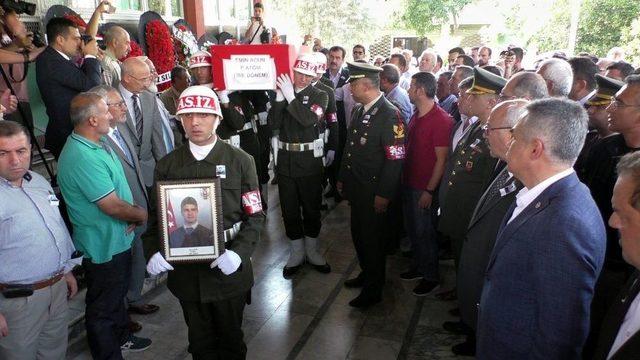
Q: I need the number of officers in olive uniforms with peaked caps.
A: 3